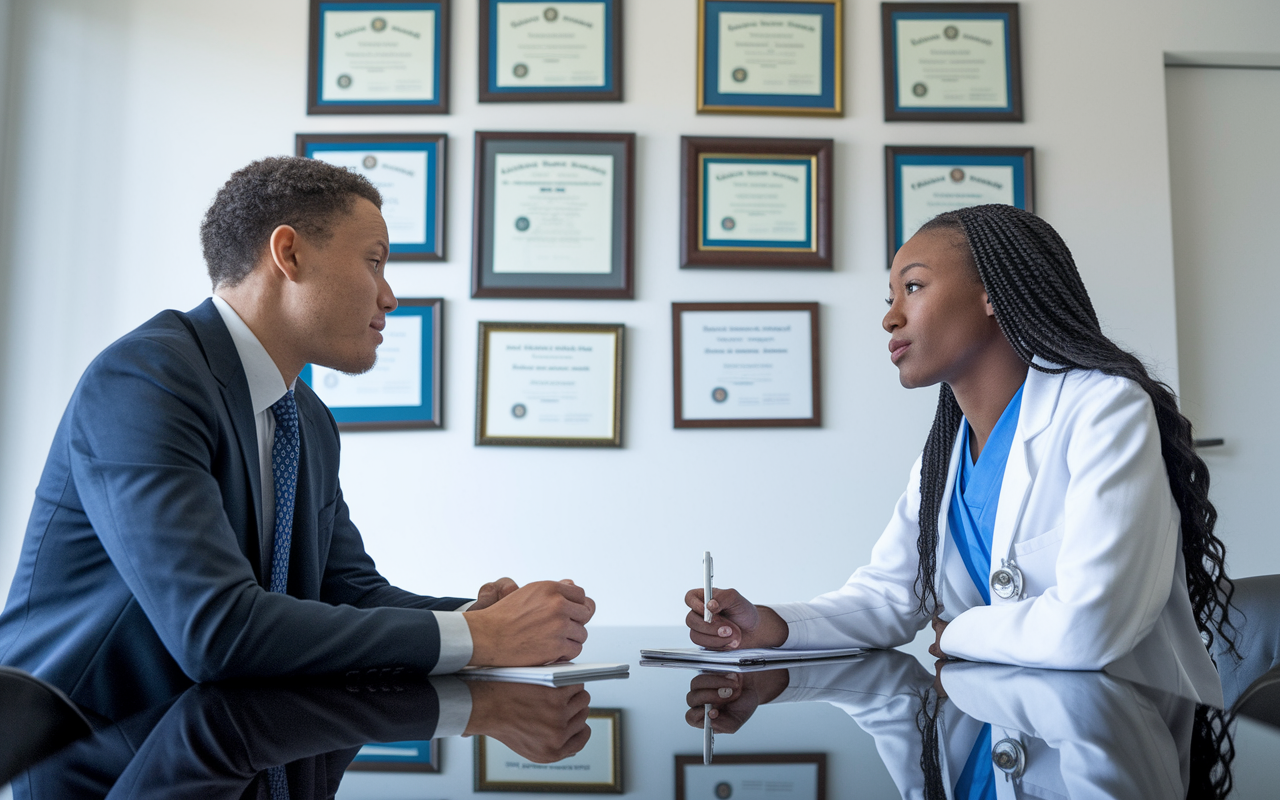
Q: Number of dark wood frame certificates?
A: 9